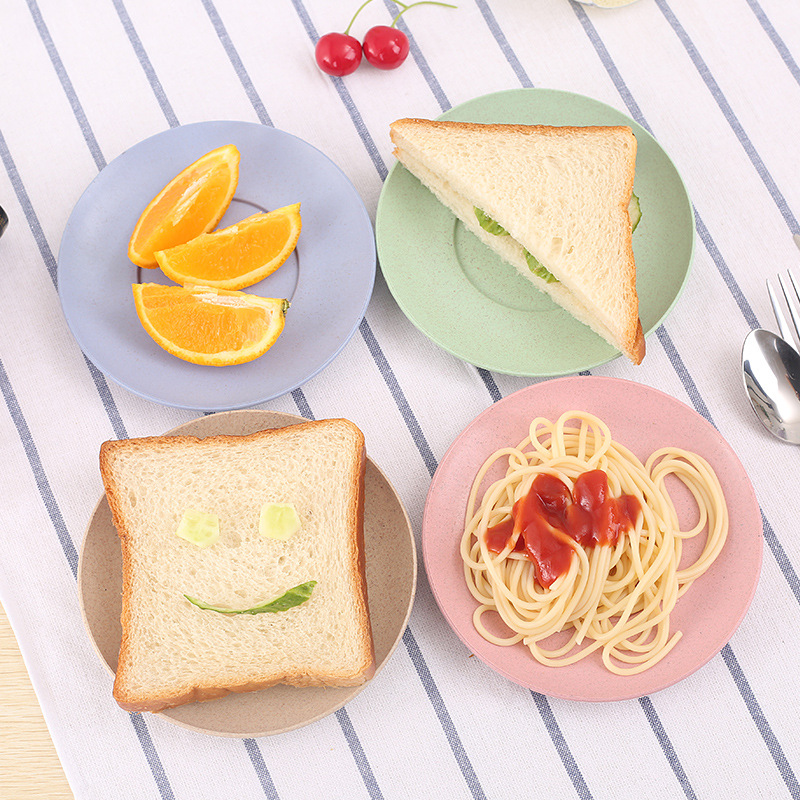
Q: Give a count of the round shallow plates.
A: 4